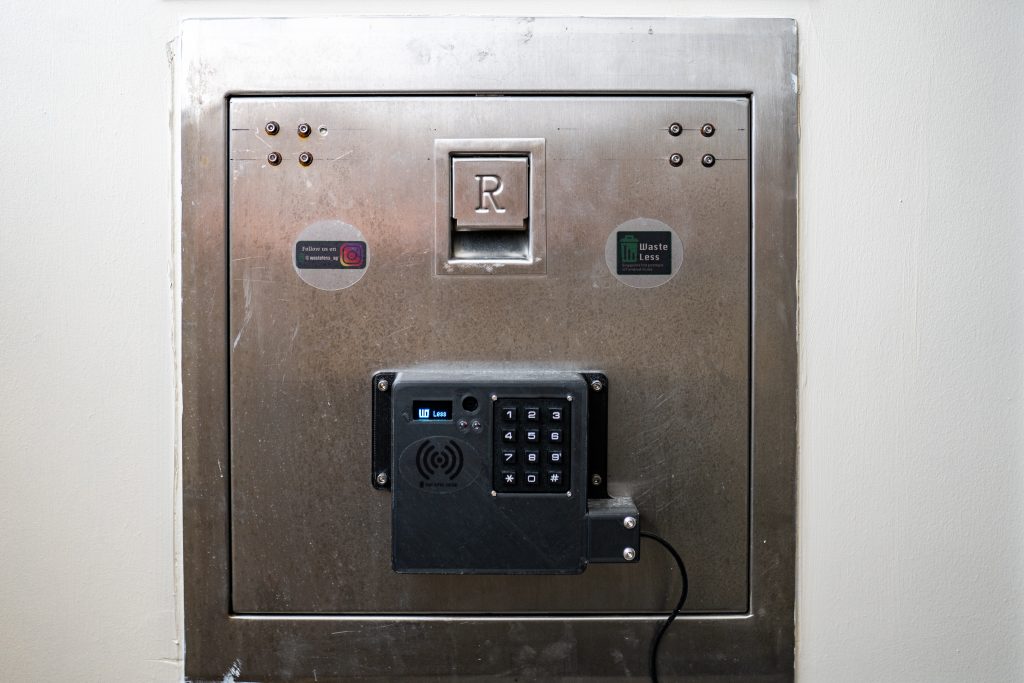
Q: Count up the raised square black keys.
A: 12